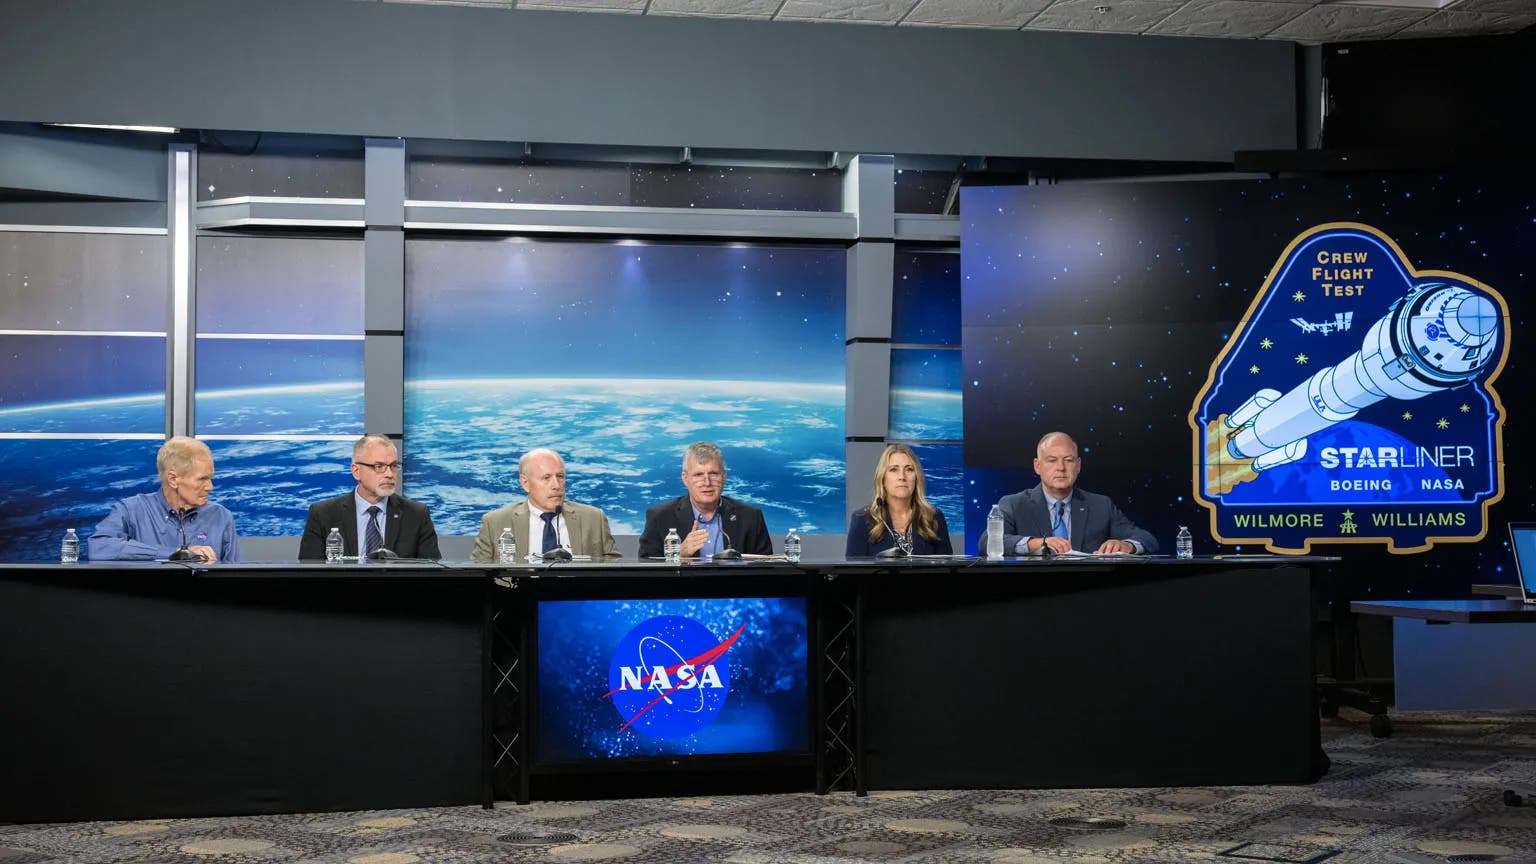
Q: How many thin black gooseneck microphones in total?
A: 6